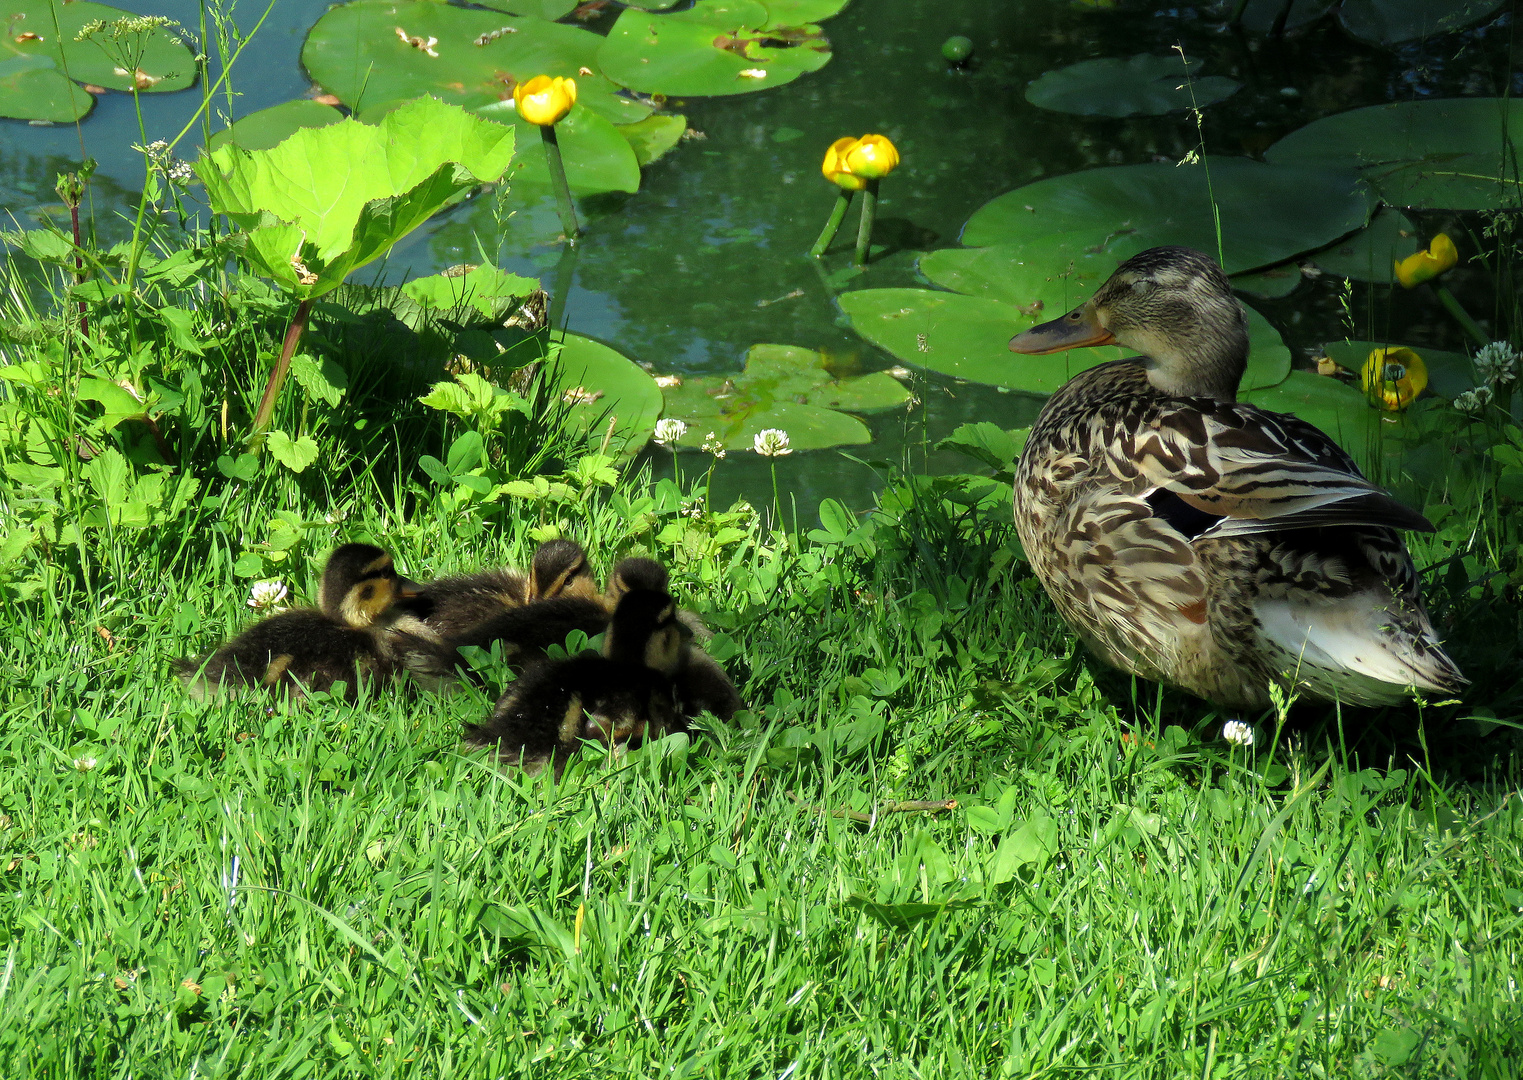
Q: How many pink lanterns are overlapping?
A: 0